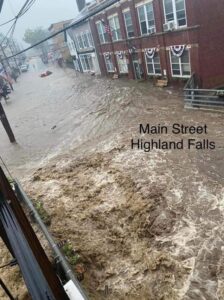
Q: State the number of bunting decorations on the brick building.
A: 4